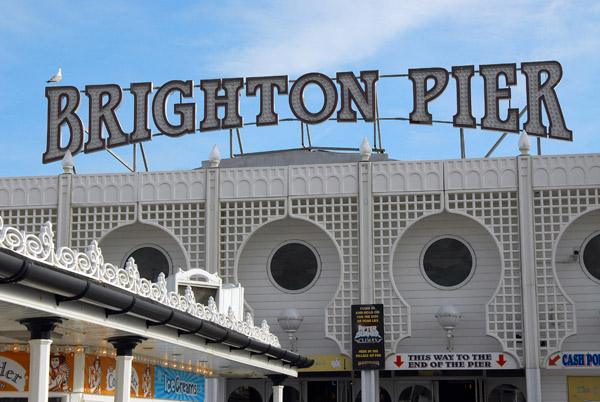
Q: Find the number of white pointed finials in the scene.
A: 4